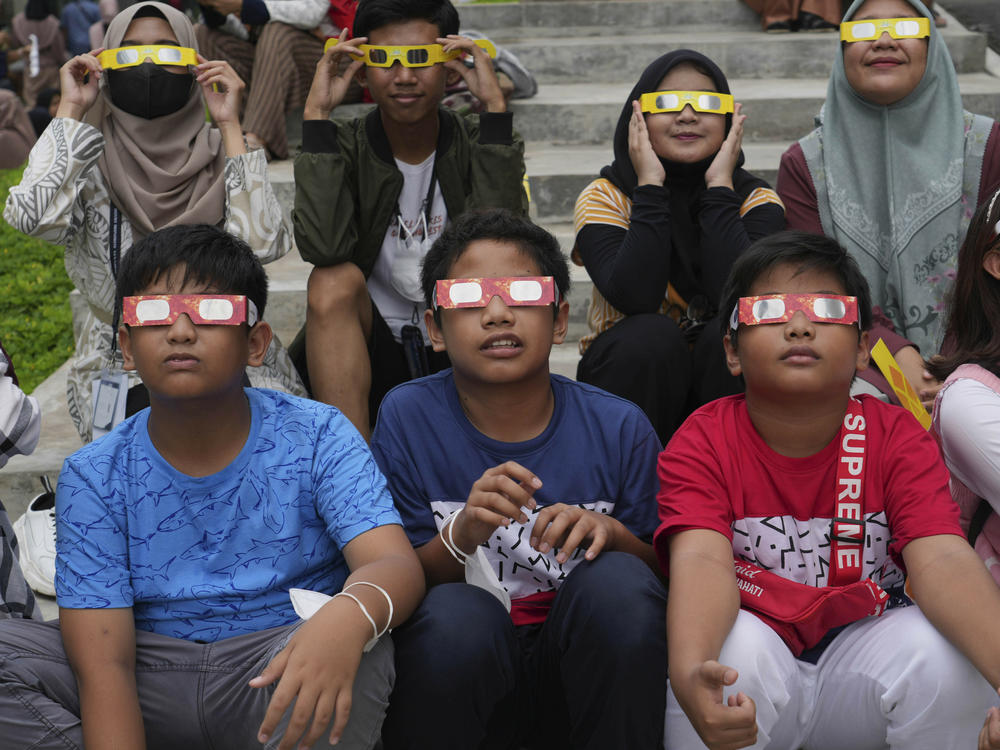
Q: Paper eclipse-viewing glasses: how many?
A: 7